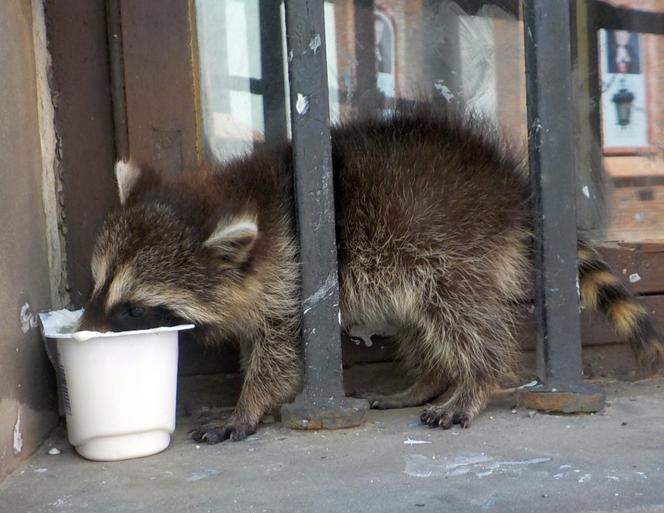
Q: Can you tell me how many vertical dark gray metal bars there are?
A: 2